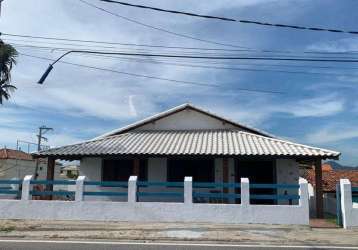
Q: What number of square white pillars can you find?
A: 7